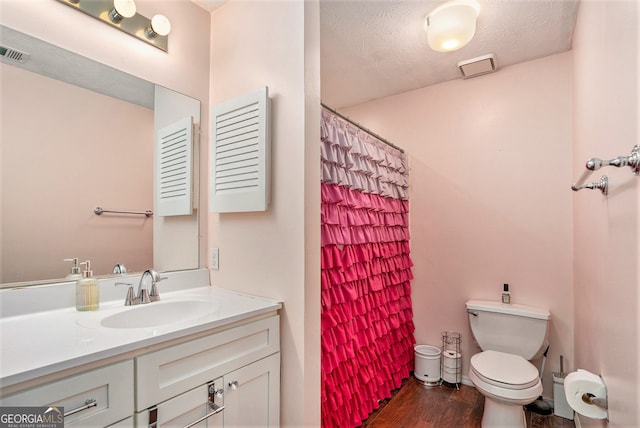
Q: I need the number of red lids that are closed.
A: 0